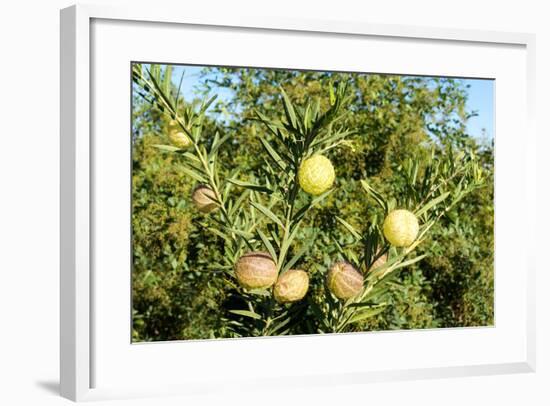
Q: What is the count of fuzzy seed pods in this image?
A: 8